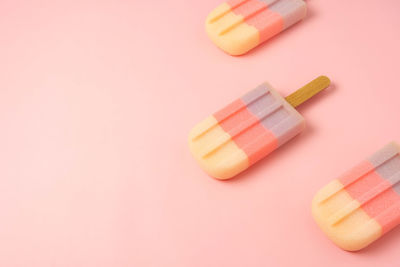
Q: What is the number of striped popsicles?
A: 3